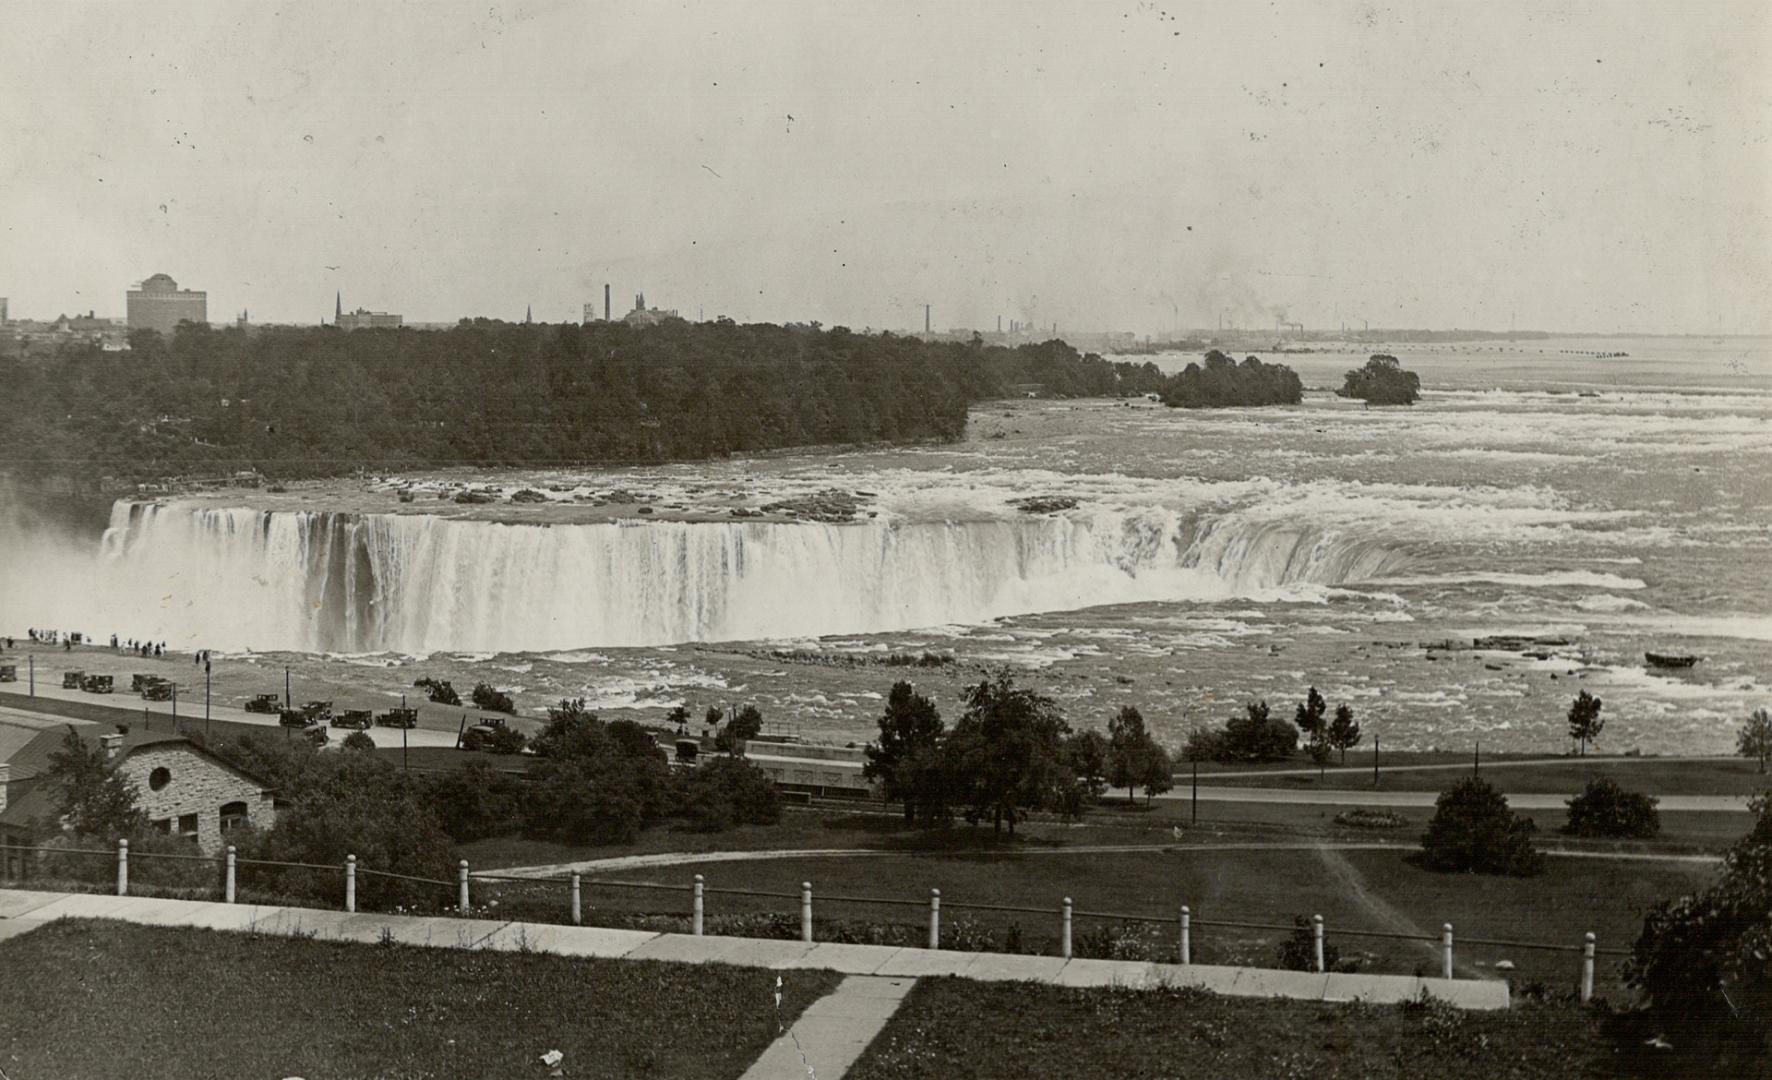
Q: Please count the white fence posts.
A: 13